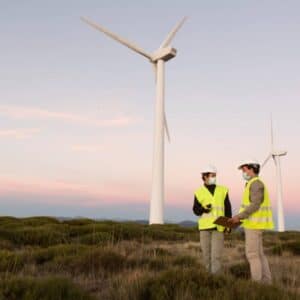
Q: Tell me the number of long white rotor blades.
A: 6